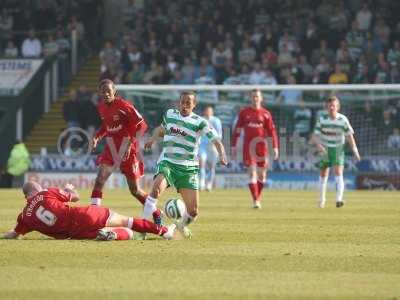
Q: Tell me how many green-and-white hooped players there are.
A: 2